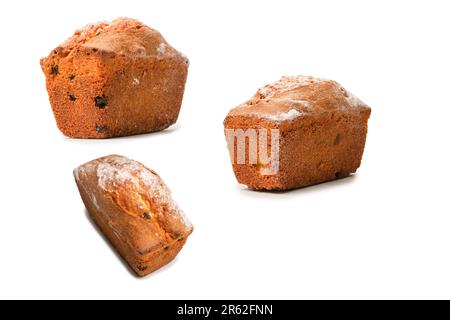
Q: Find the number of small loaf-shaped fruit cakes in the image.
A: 3